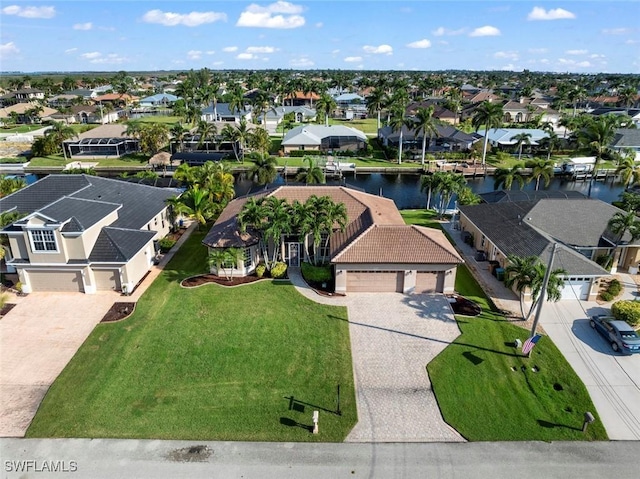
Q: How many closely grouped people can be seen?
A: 0